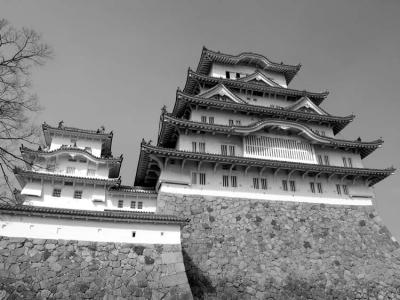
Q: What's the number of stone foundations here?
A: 2